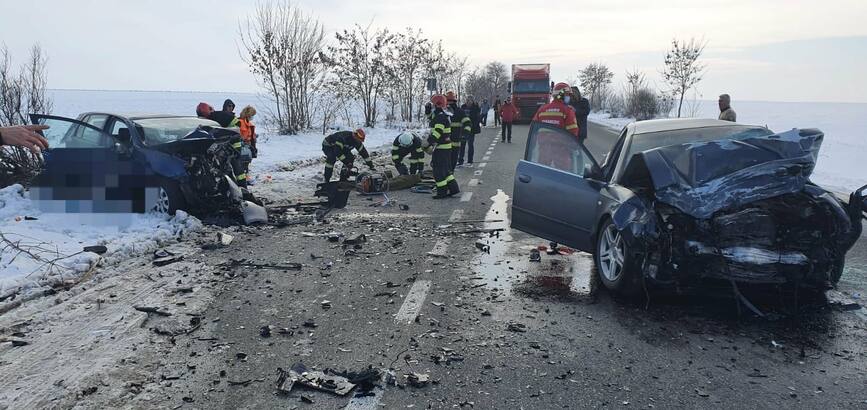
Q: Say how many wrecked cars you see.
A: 2